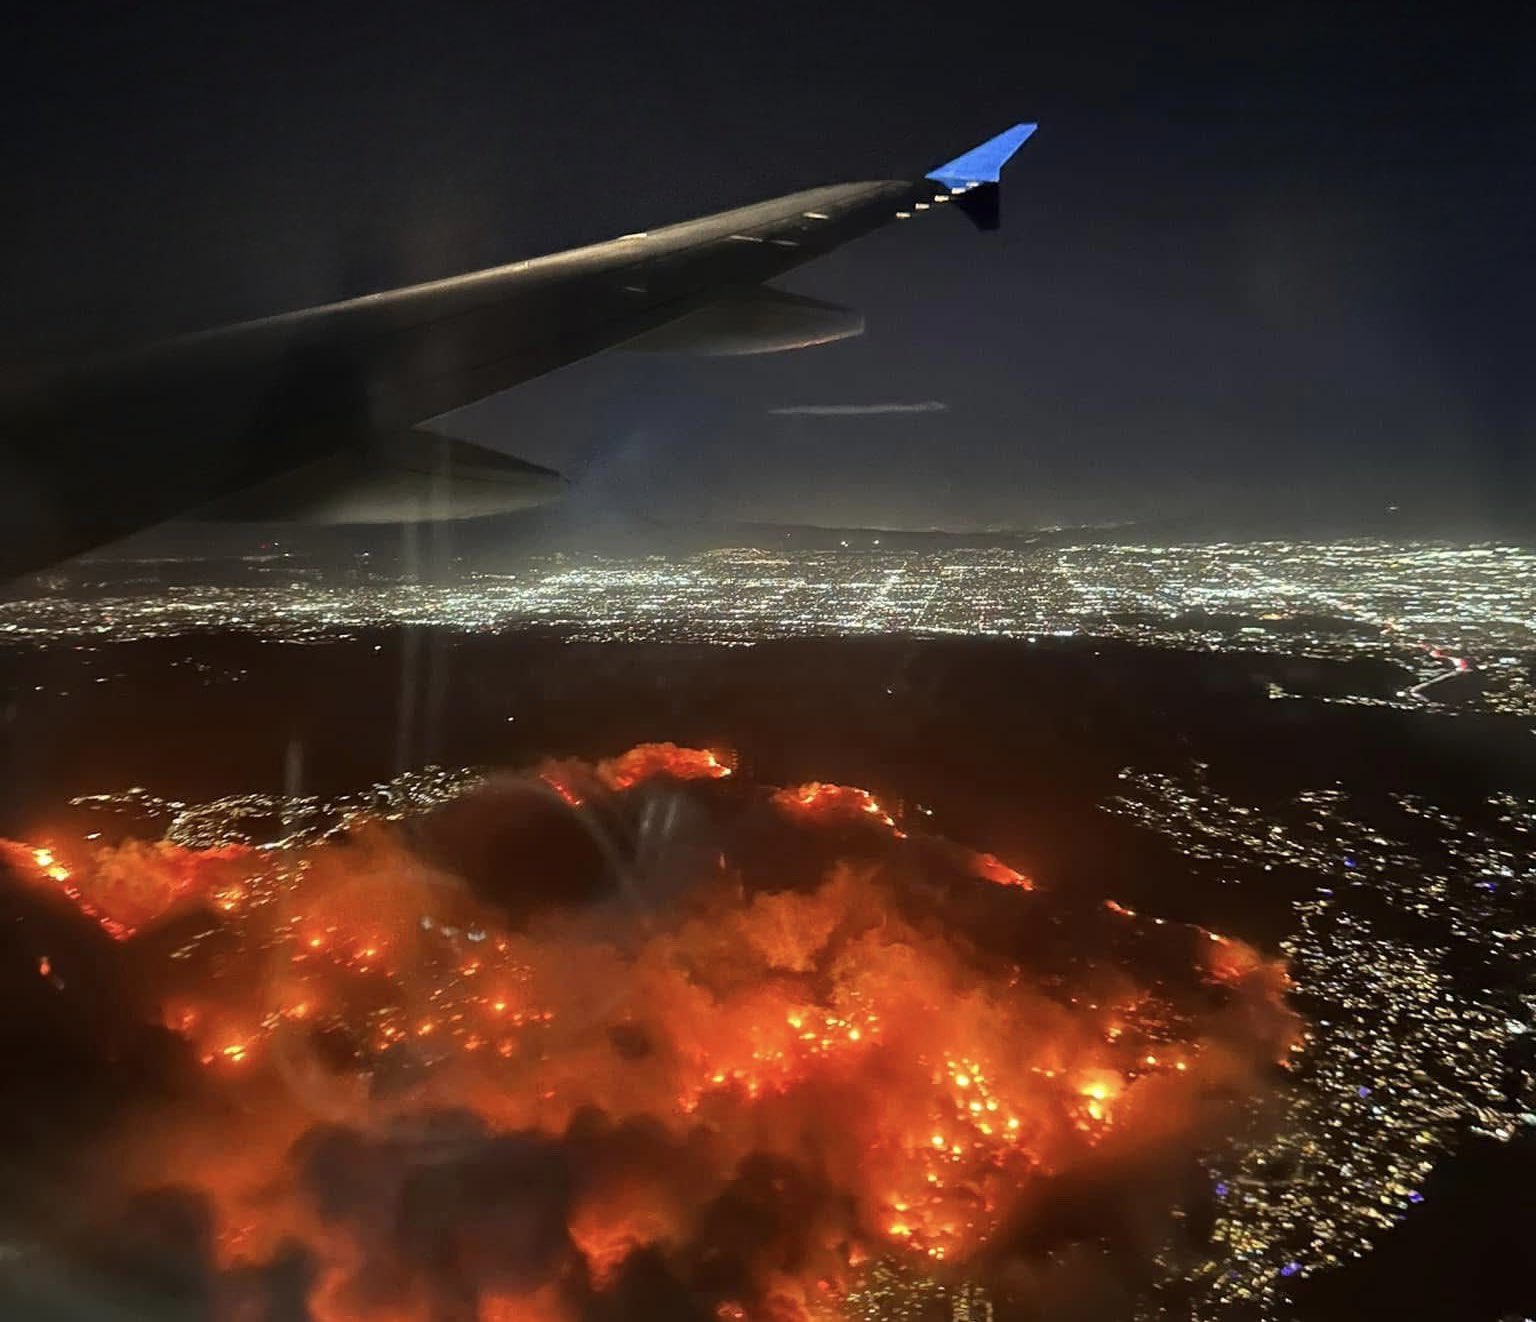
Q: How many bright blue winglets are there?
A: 1